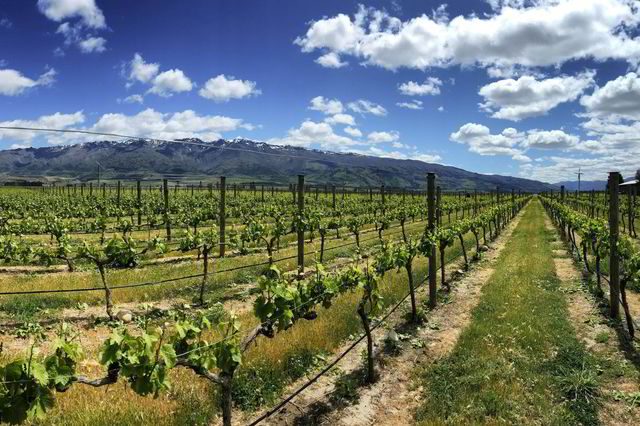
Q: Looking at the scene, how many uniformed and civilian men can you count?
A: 0